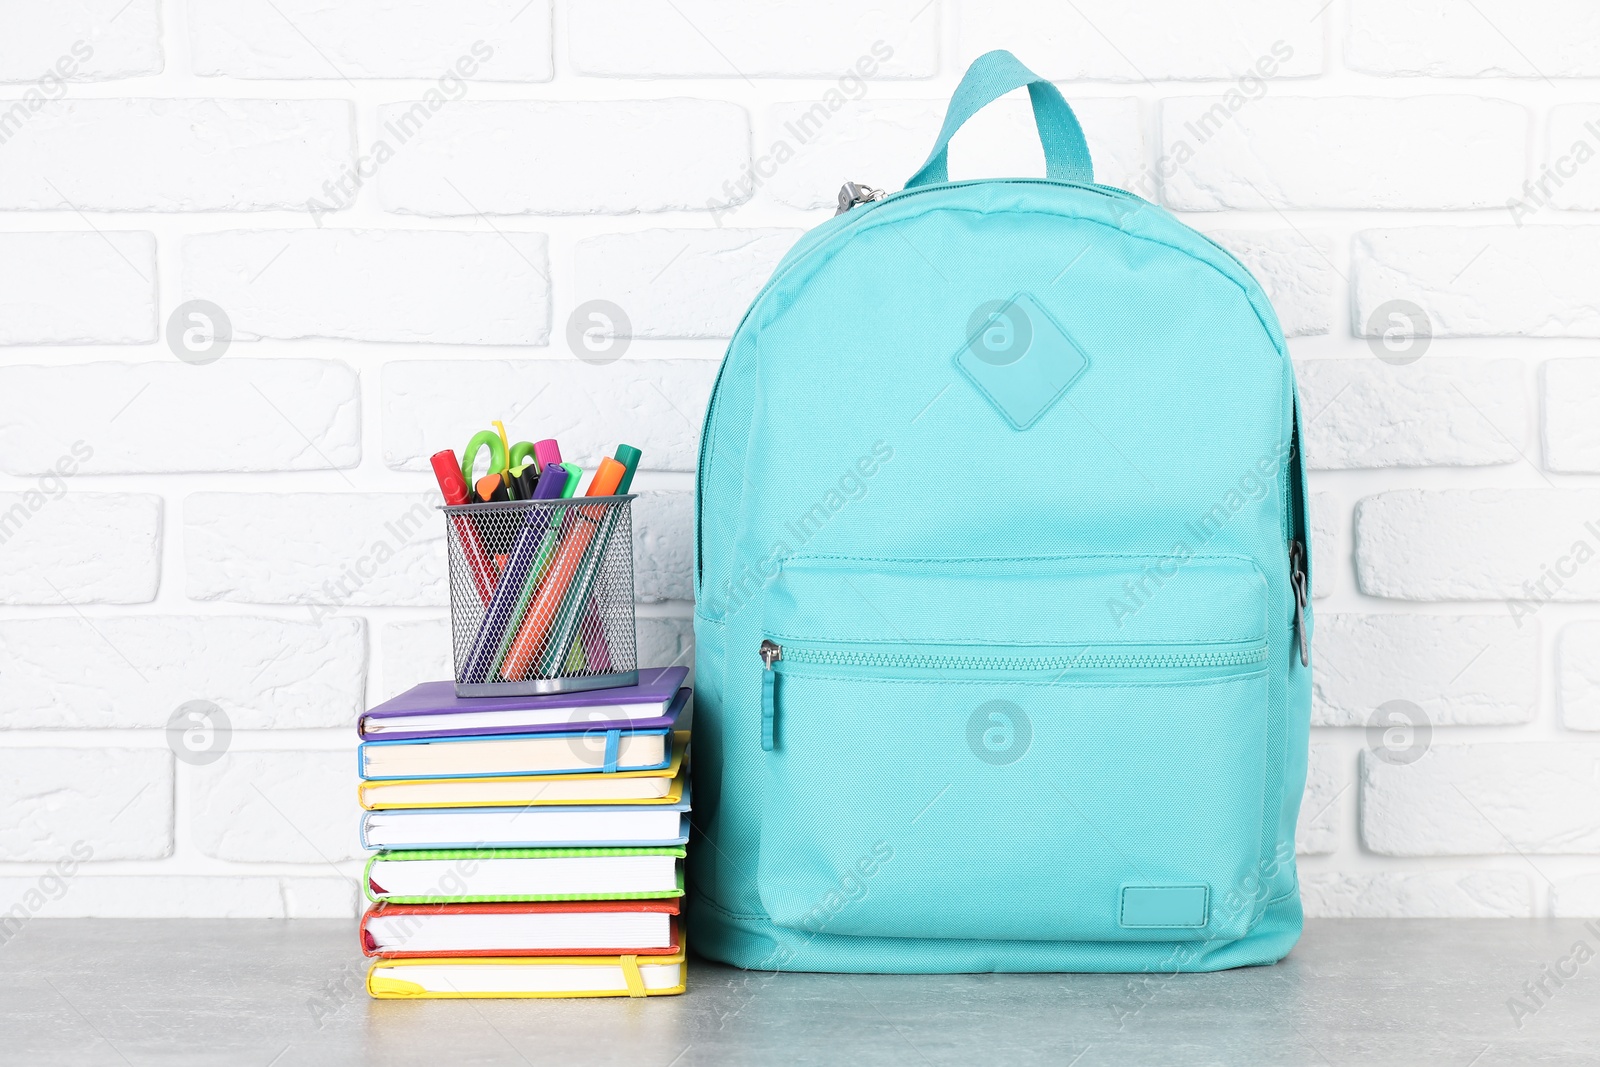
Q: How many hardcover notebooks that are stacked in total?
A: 7